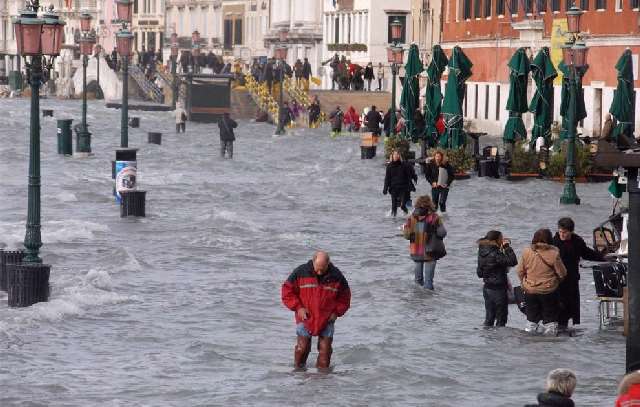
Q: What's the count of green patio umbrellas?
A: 7